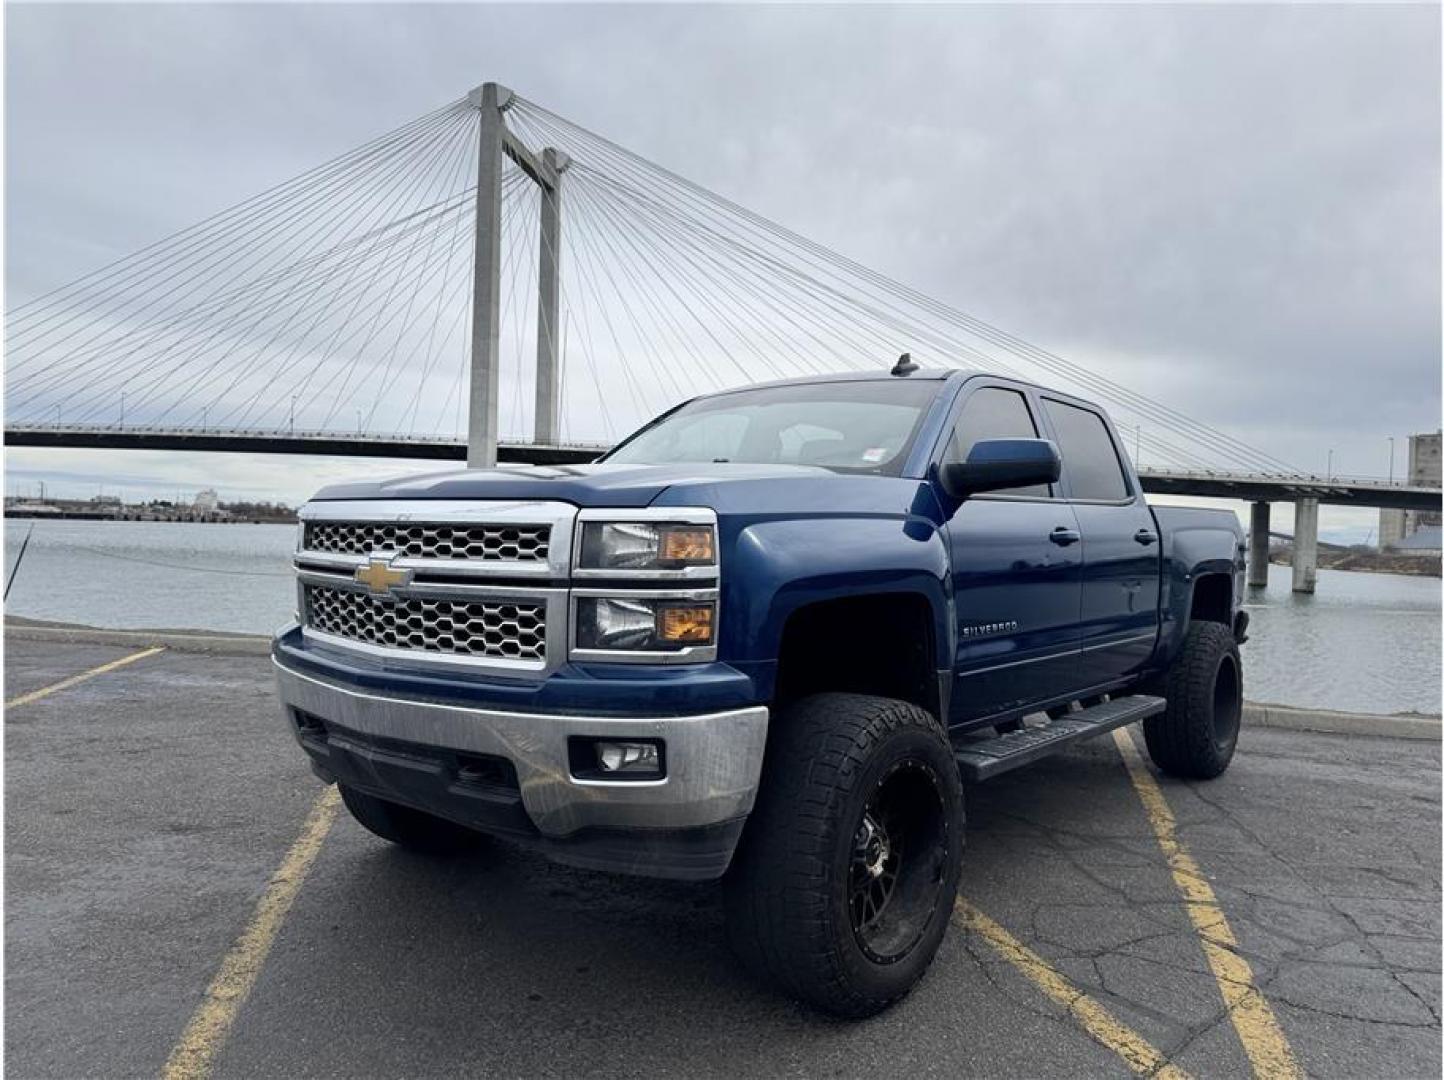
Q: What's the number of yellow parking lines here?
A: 4